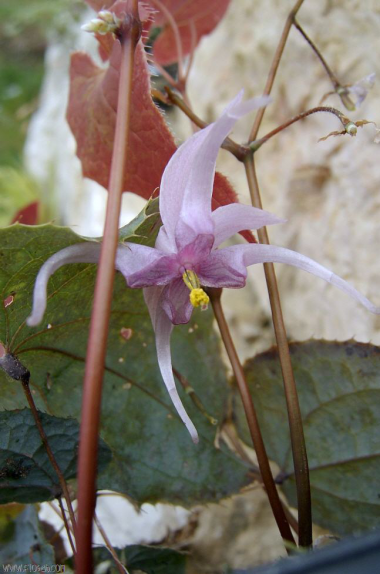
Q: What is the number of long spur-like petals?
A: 4